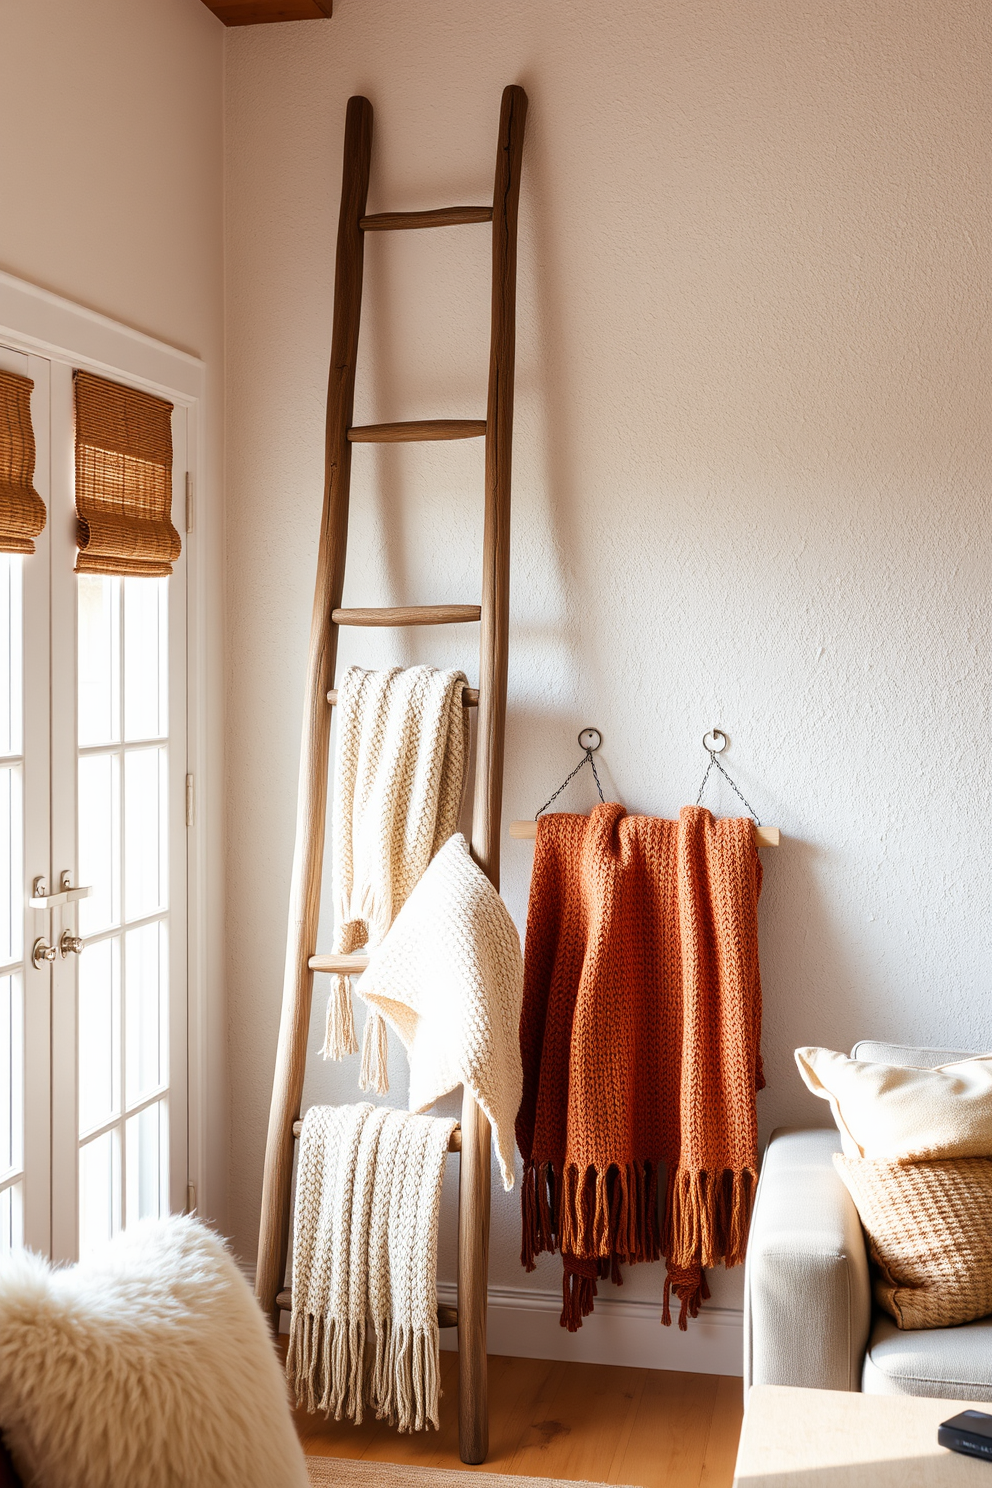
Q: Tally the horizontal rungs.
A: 7